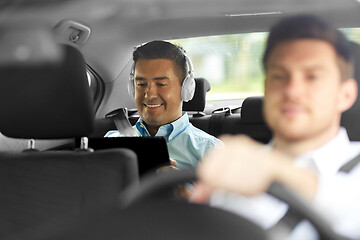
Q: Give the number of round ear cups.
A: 2